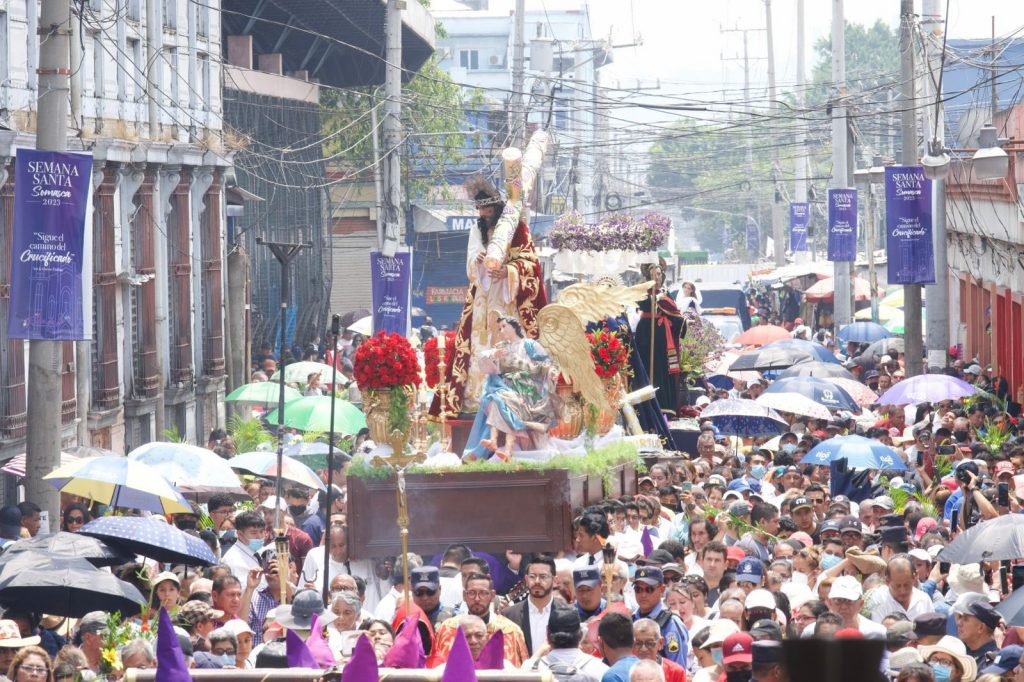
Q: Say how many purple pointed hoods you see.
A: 7